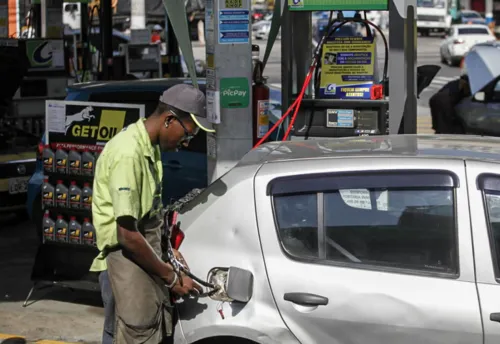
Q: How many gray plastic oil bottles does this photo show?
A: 12